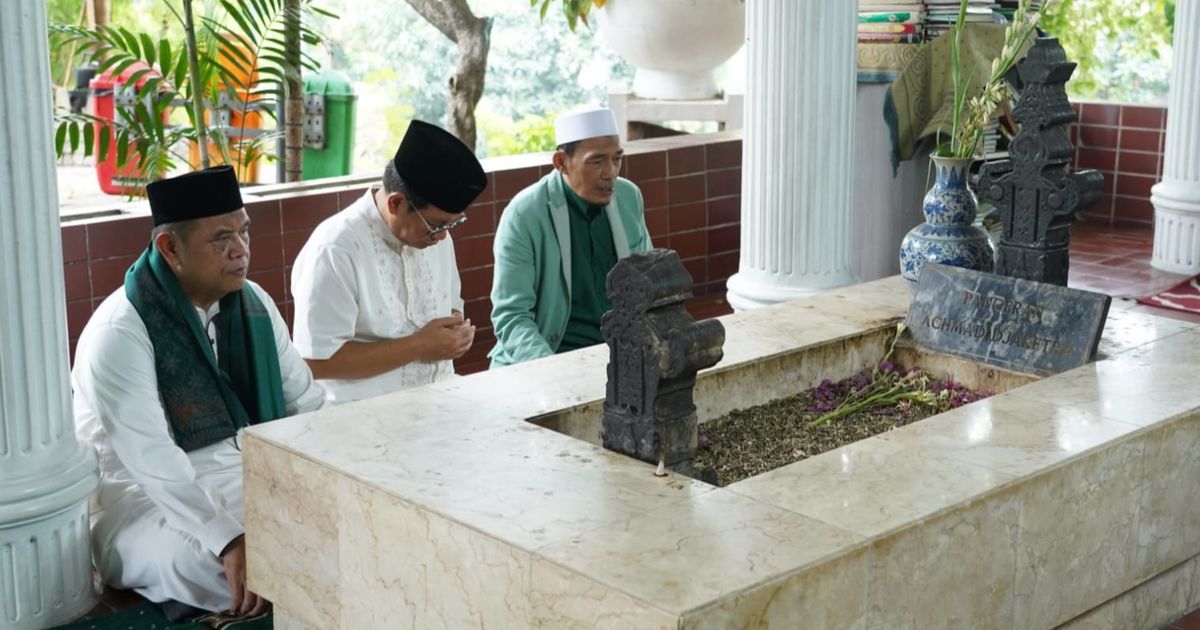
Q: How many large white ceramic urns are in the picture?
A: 1